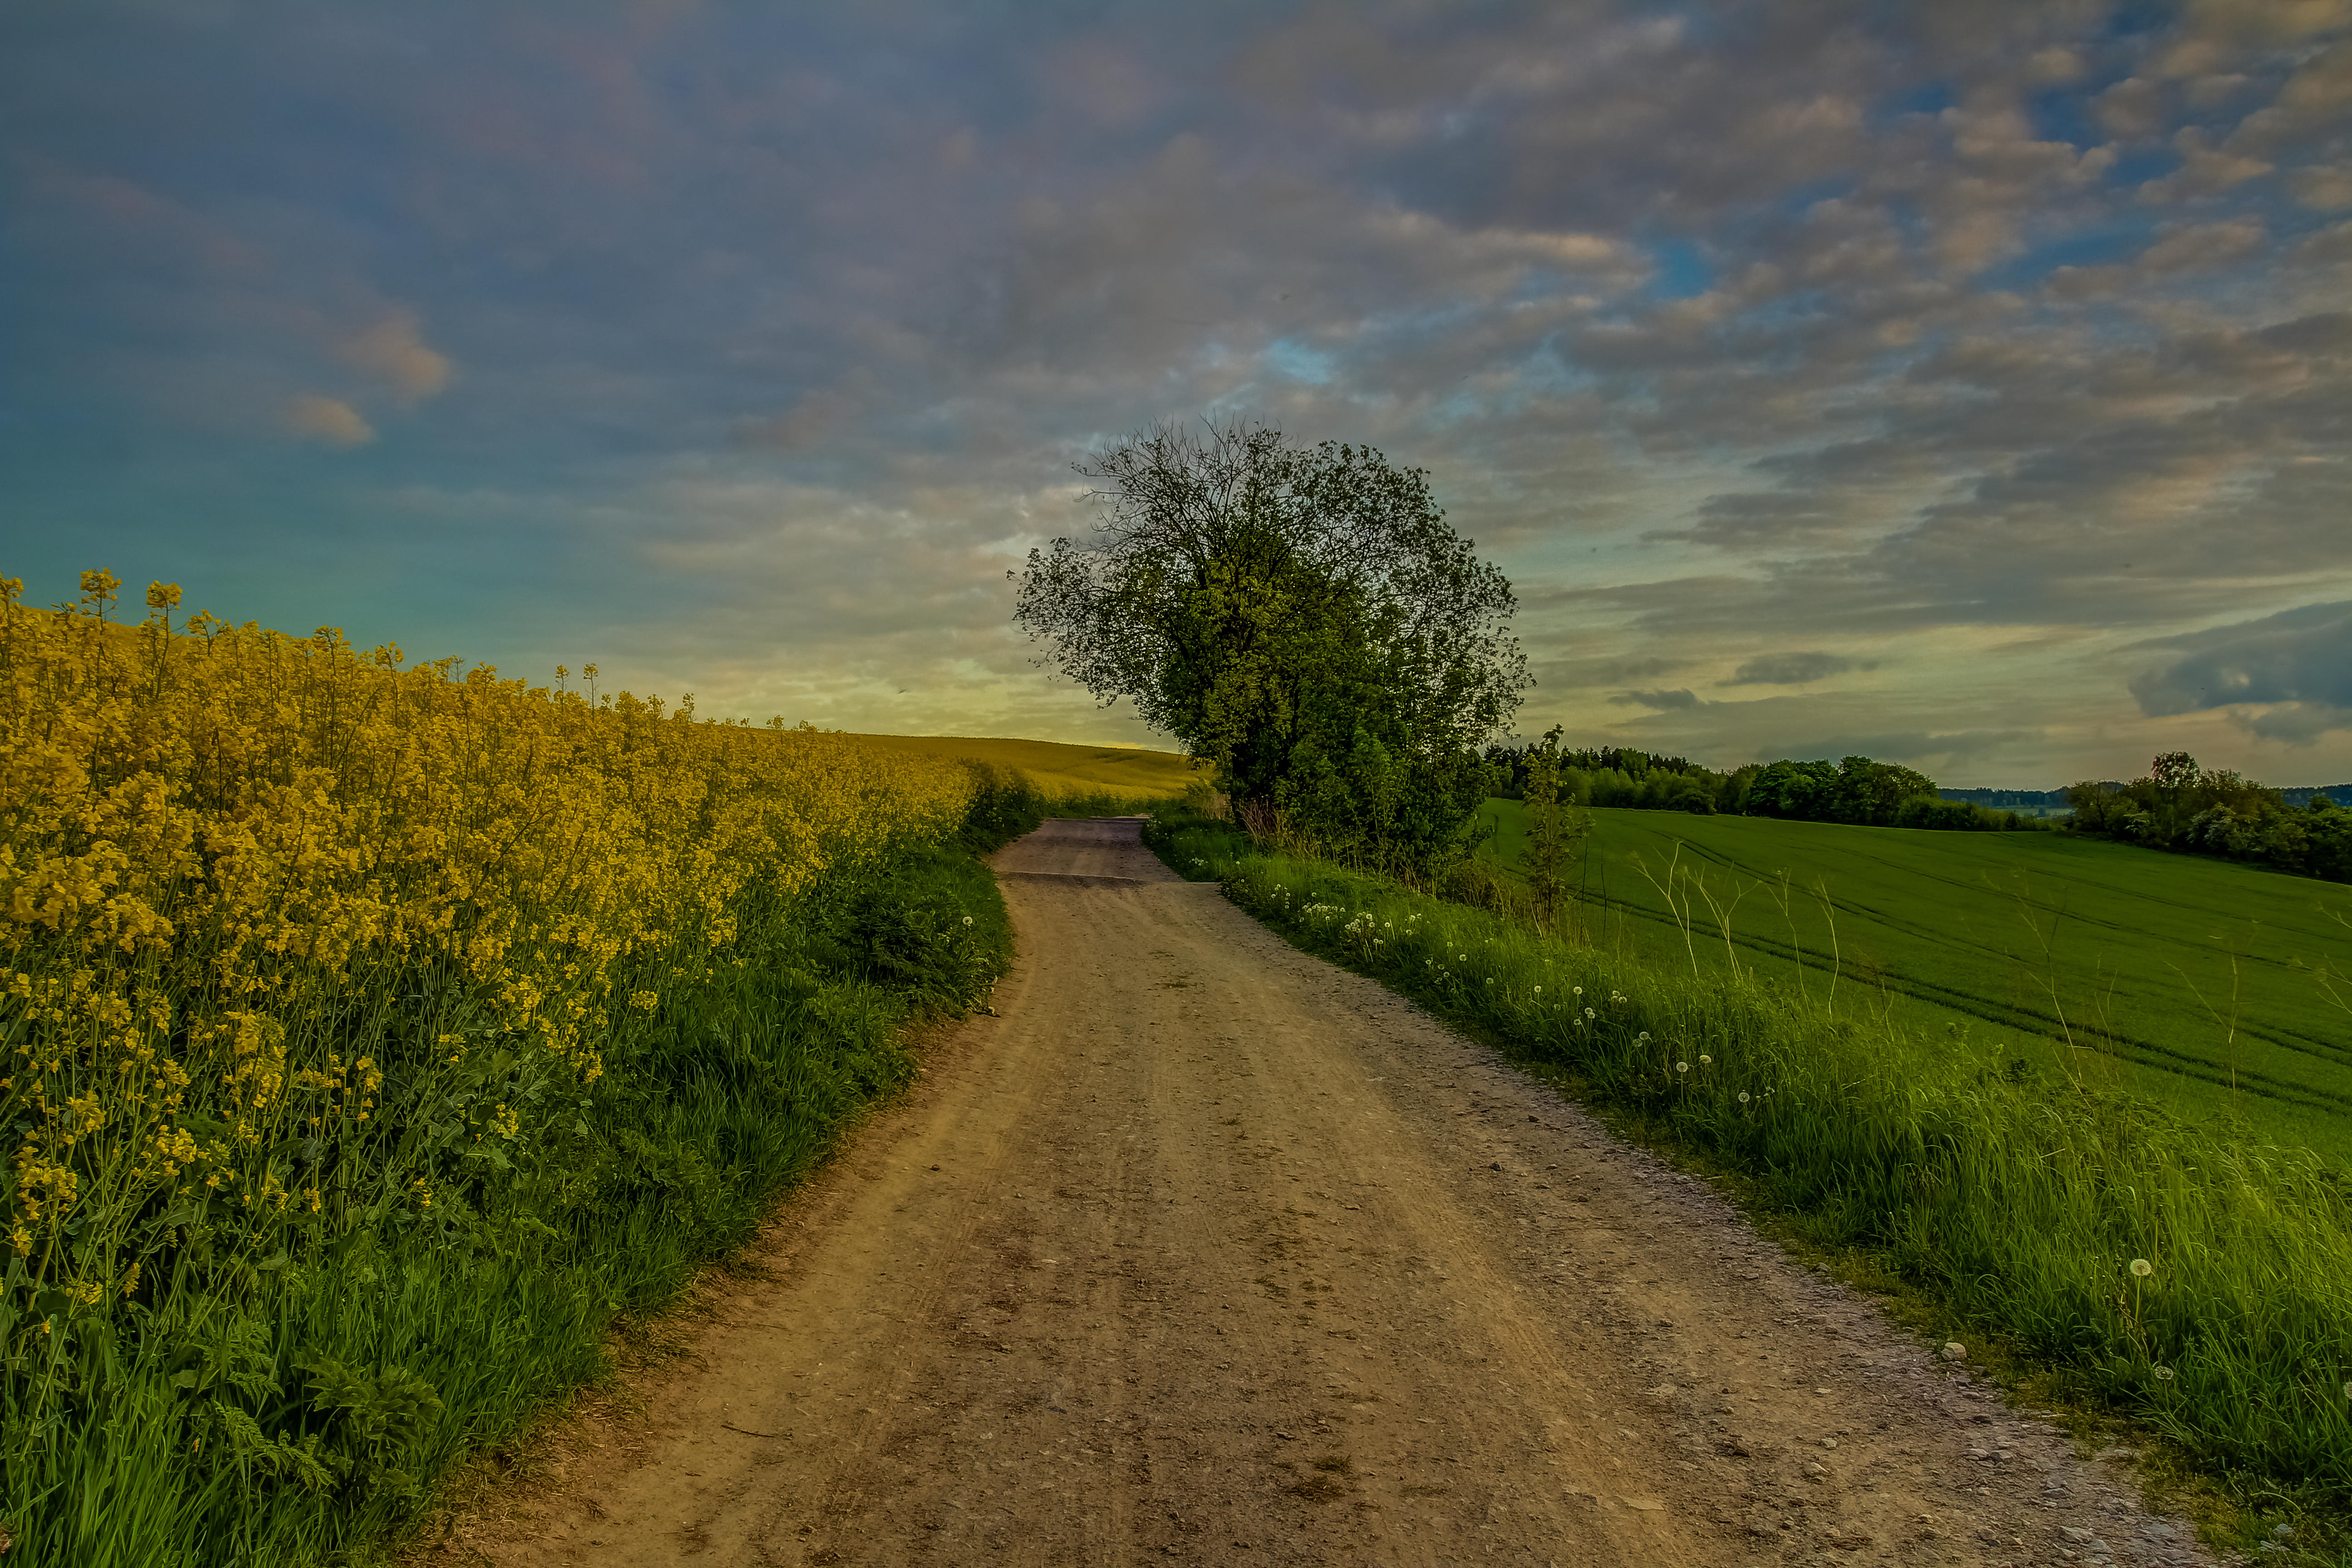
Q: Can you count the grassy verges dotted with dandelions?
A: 1